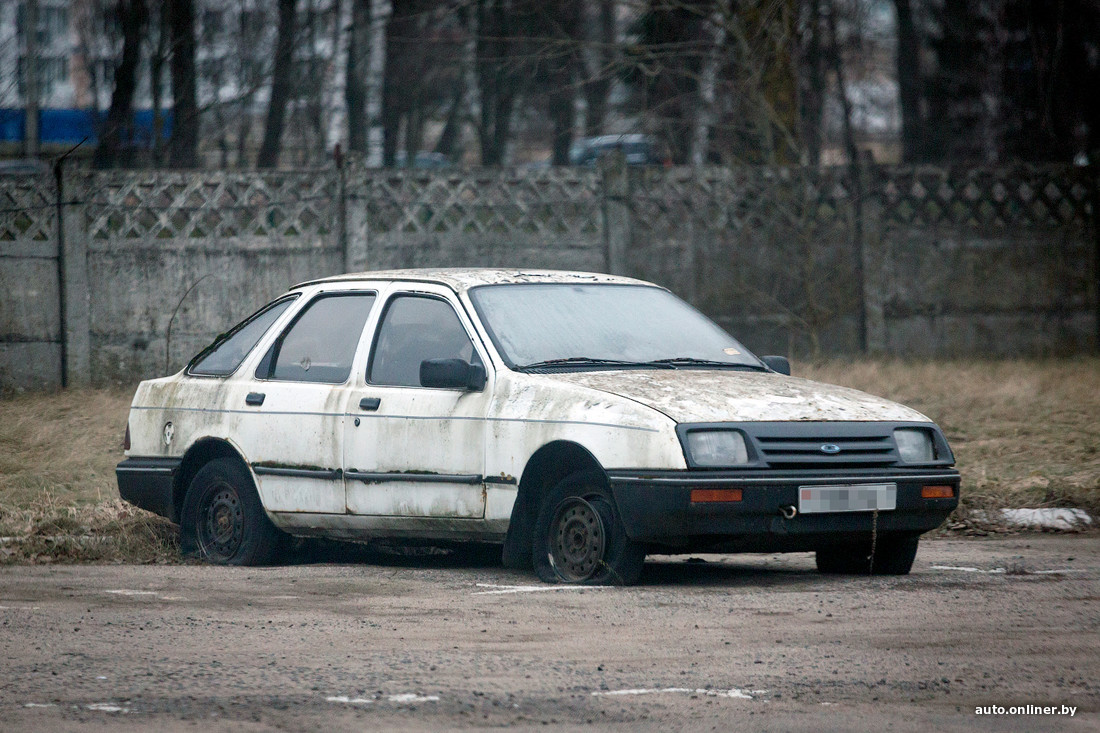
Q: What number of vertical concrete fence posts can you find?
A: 4